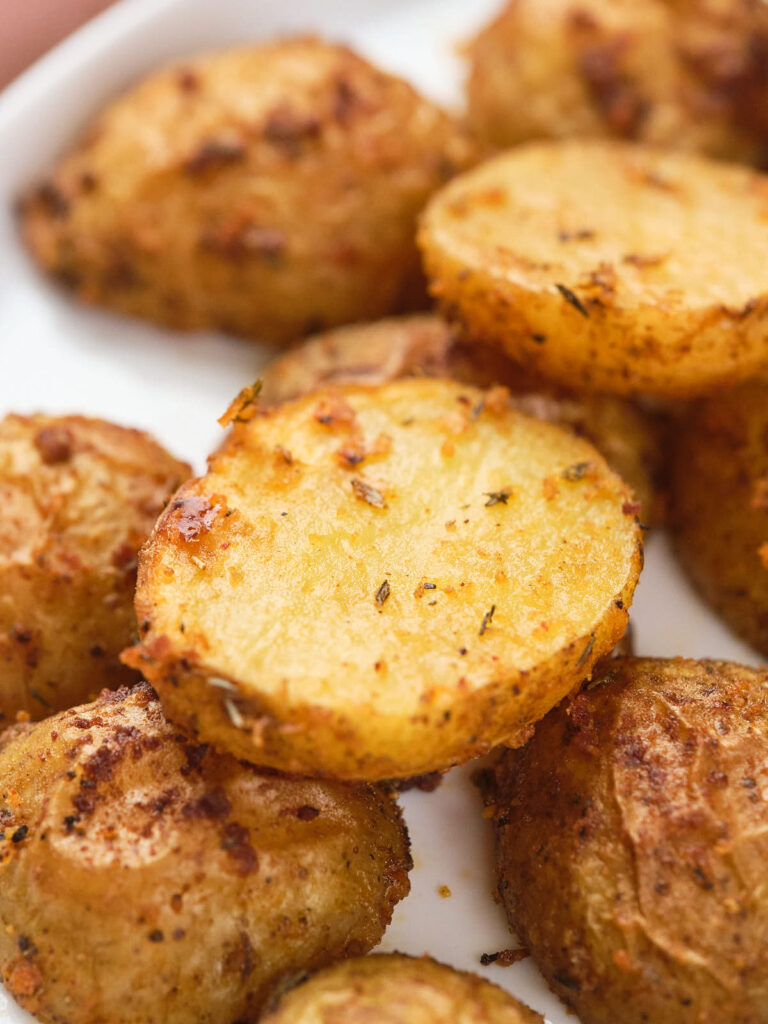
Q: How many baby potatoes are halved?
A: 2